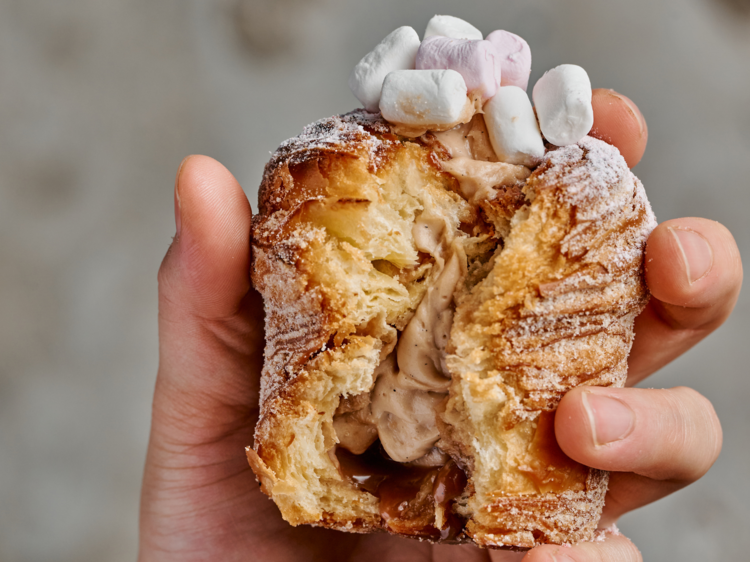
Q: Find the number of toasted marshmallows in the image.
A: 0